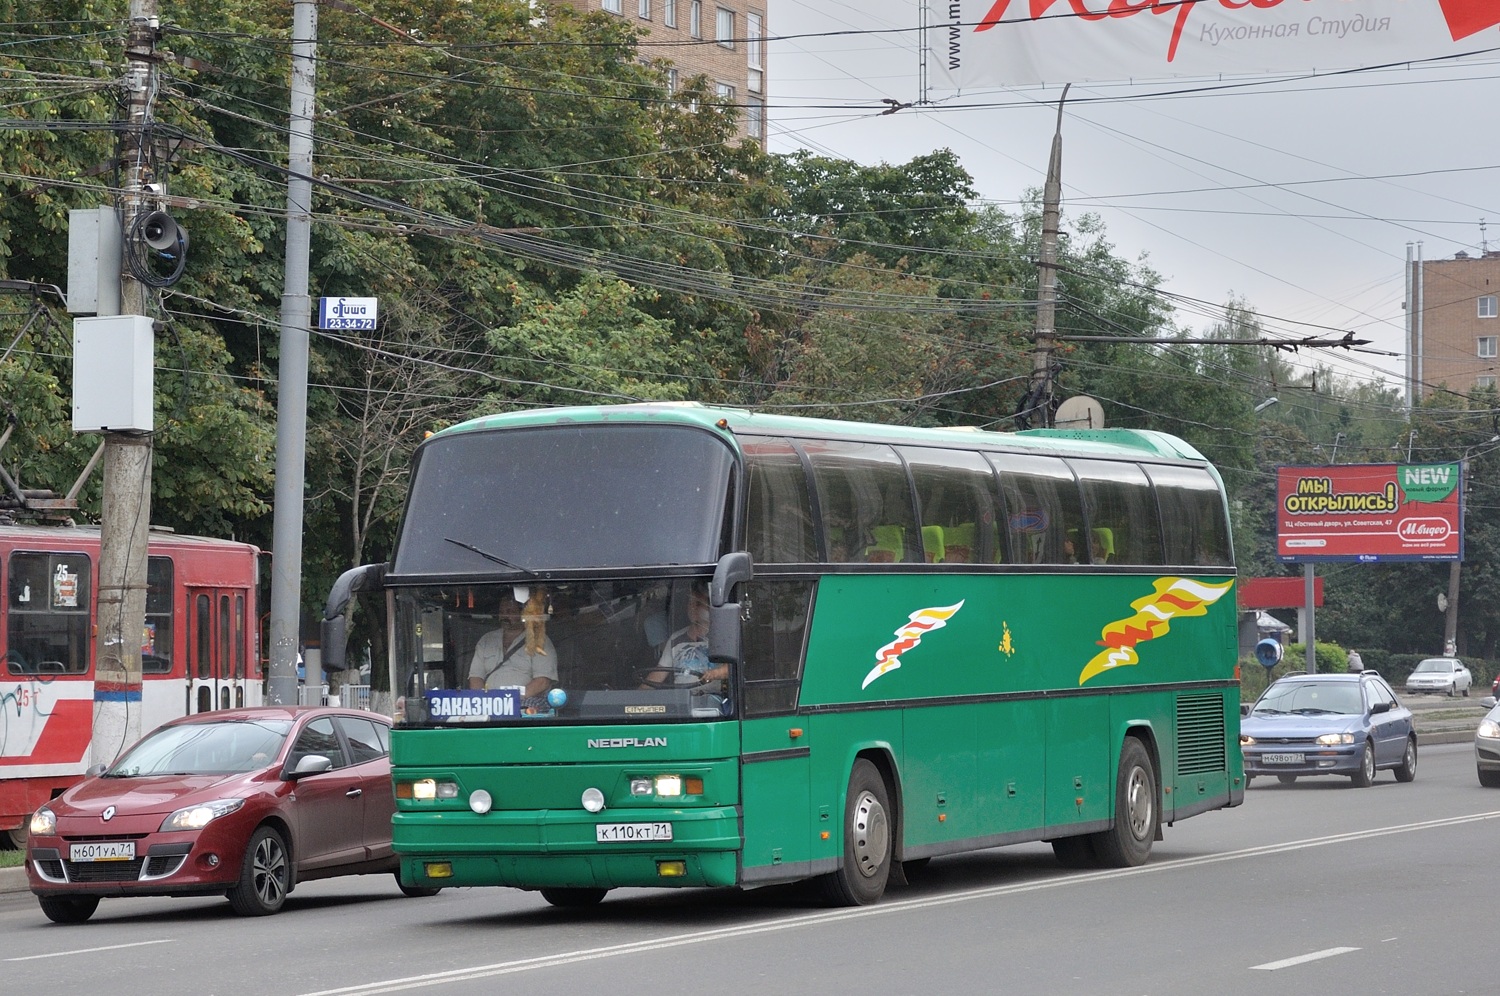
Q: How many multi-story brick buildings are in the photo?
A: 2